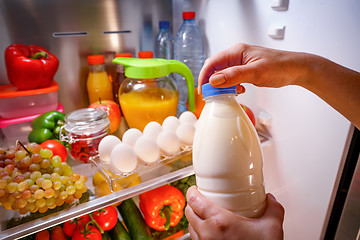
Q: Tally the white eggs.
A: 9